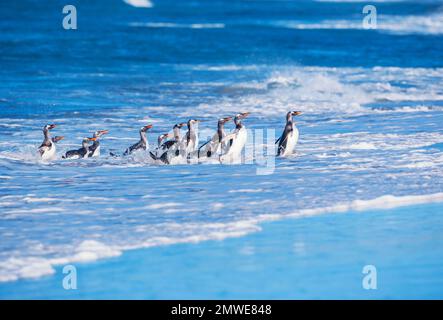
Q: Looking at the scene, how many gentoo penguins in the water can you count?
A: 11